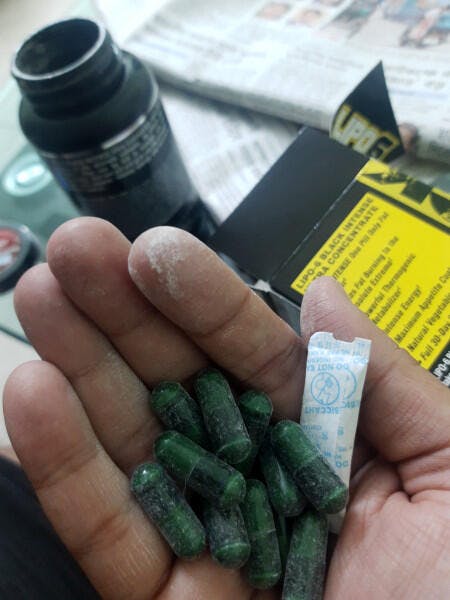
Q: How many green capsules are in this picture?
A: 11